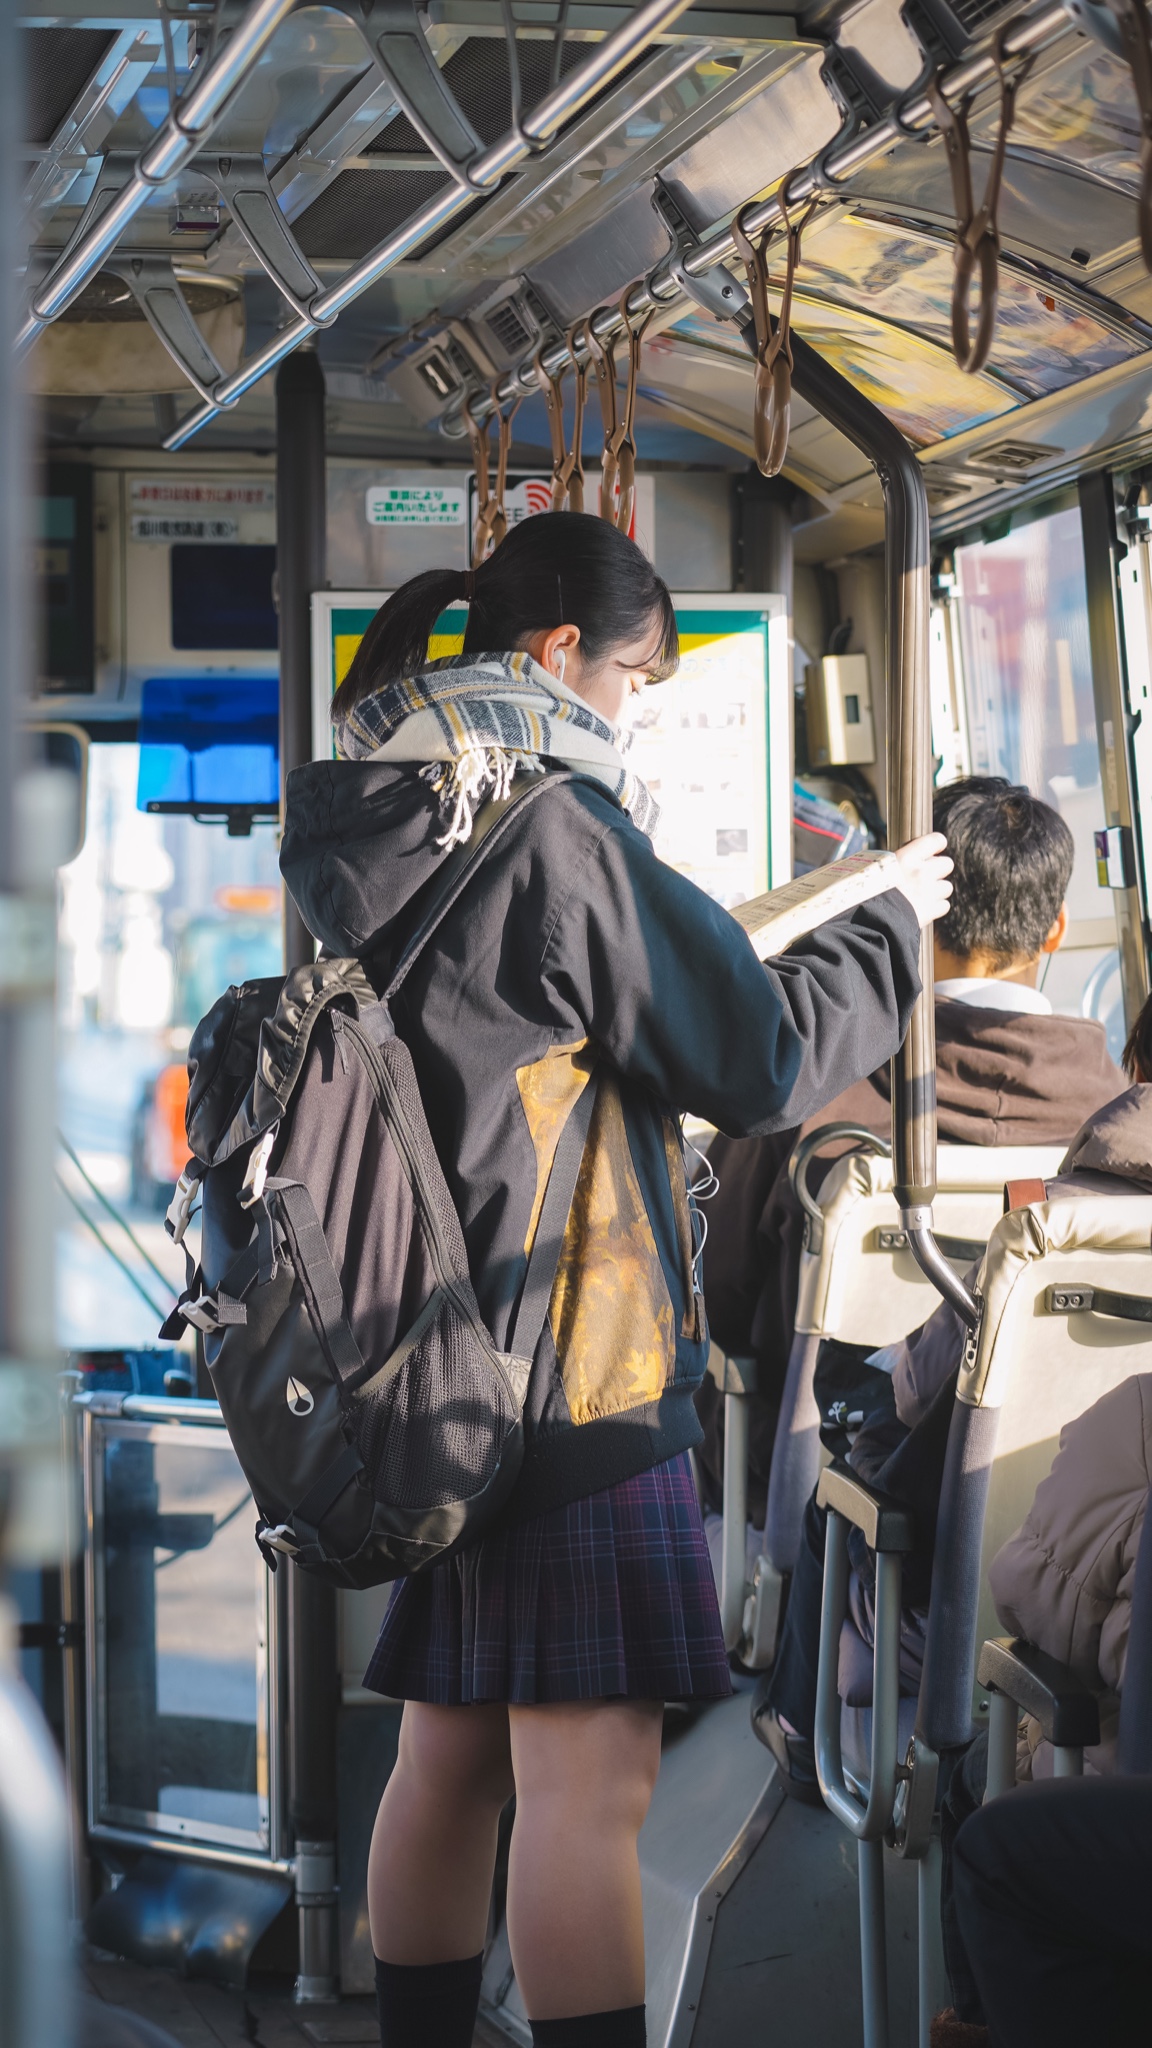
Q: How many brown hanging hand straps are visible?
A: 6